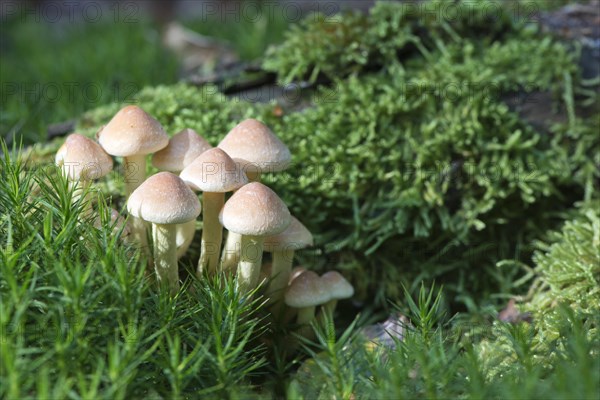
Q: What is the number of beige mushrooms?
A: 10